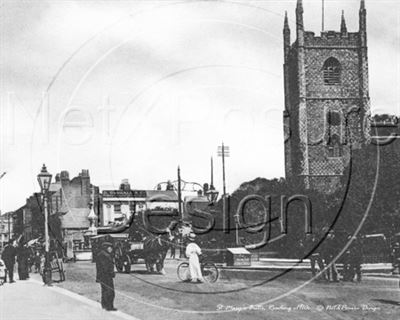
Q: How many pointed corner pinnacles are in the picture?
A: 4